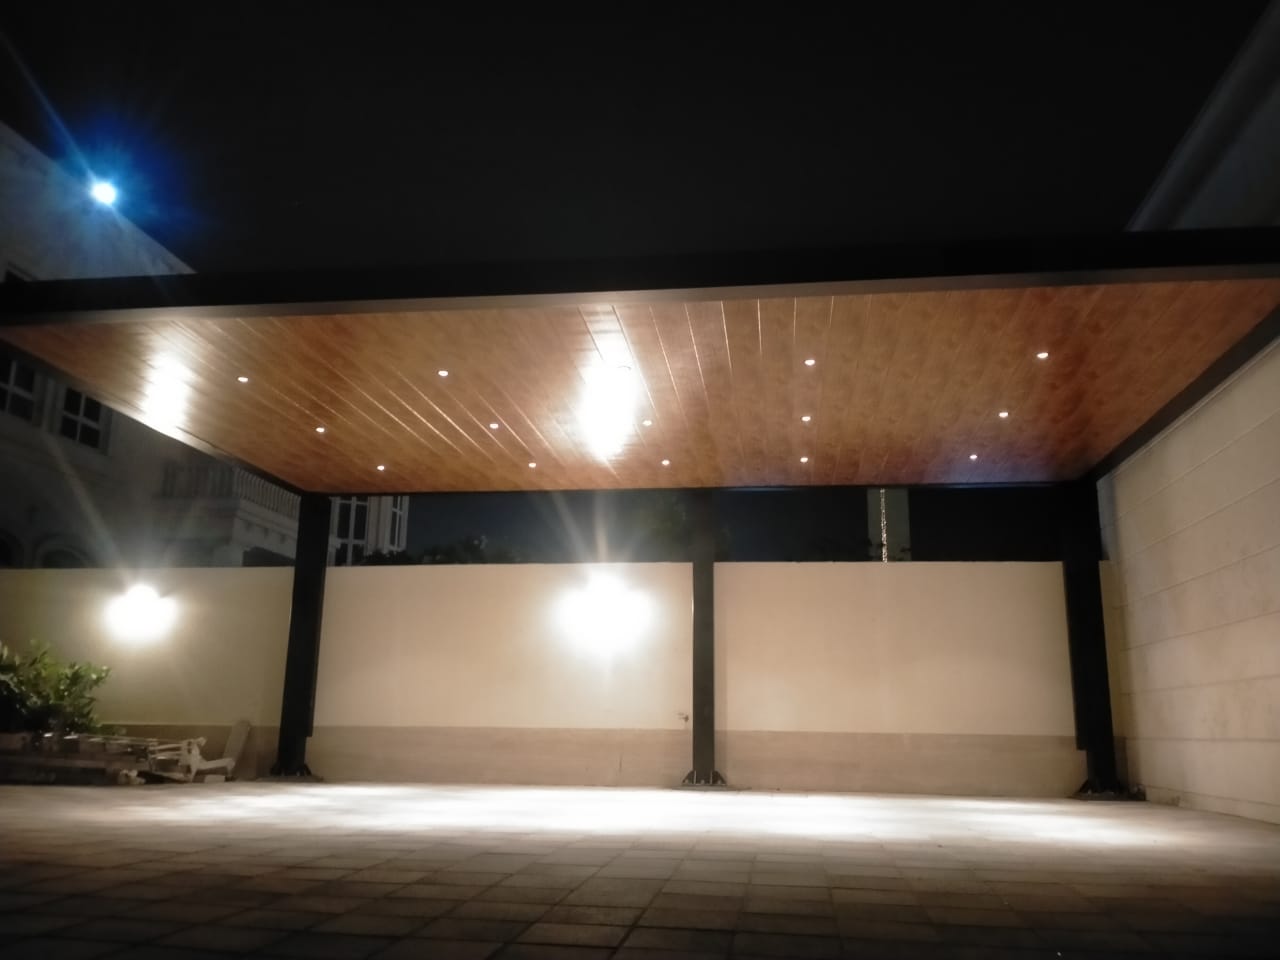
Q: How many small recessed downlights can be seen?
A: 14